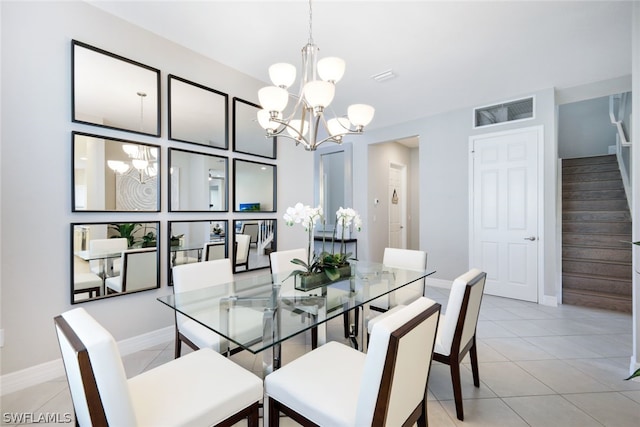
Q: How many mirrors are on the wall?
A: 9